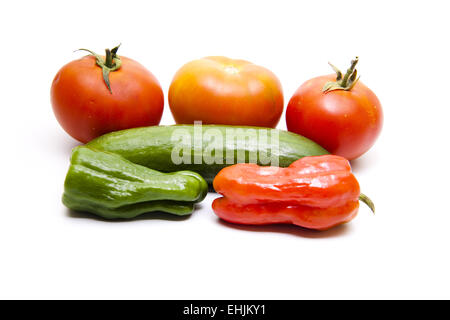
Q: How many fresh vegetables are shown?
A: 6